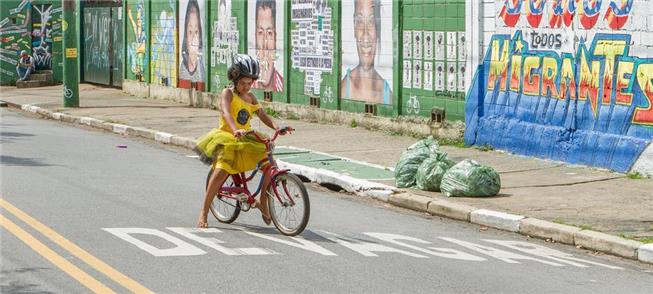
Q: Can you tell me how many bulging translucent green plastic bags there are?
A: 3